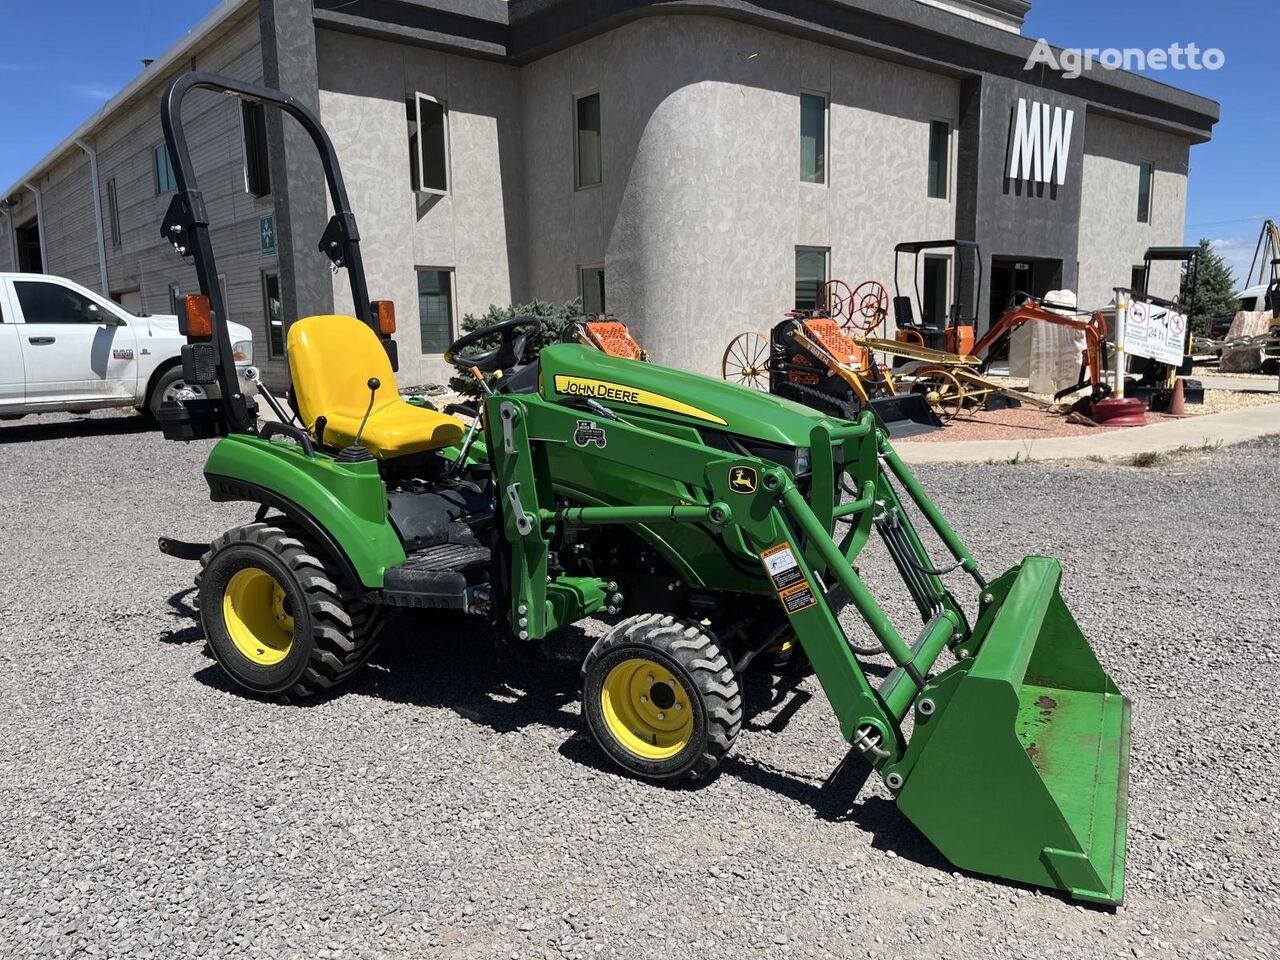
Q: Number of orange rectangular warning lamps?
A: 2